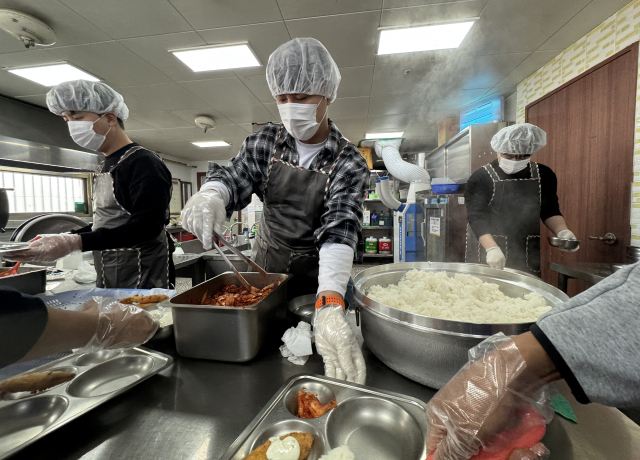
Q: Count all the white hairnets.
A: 3